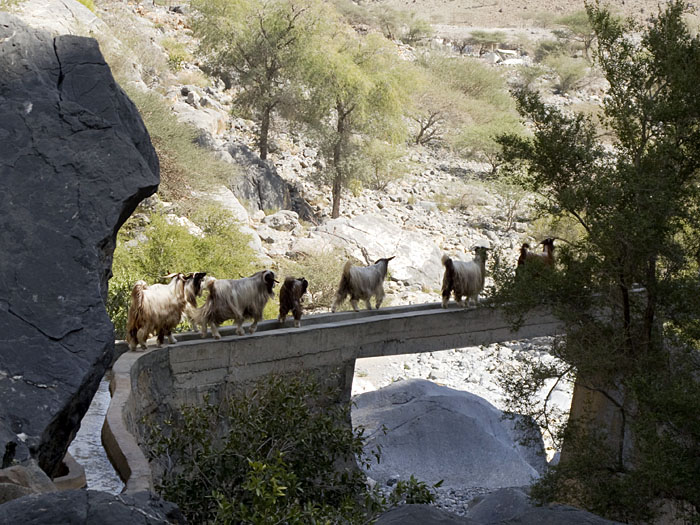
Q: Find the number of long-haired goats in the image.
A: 7